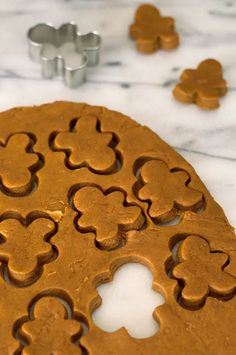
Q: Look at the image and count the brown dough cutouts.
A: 9